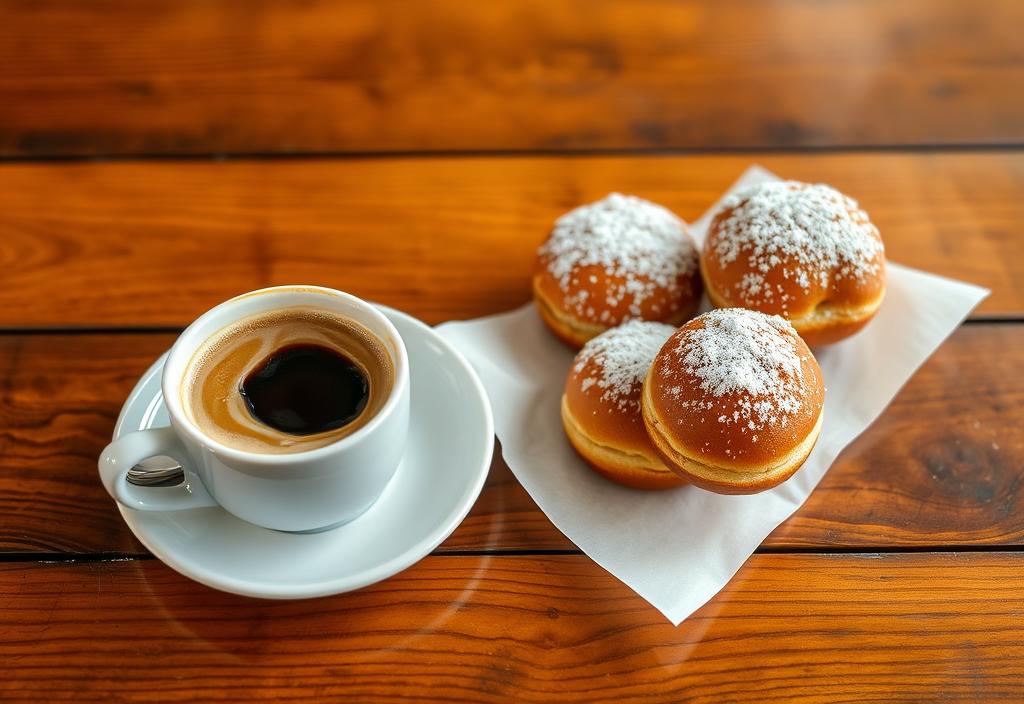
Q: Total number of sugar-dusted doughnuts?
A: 4